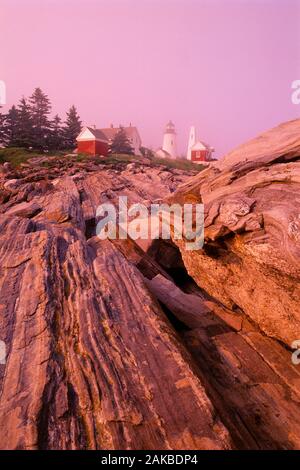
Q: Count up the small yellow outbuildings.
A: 0